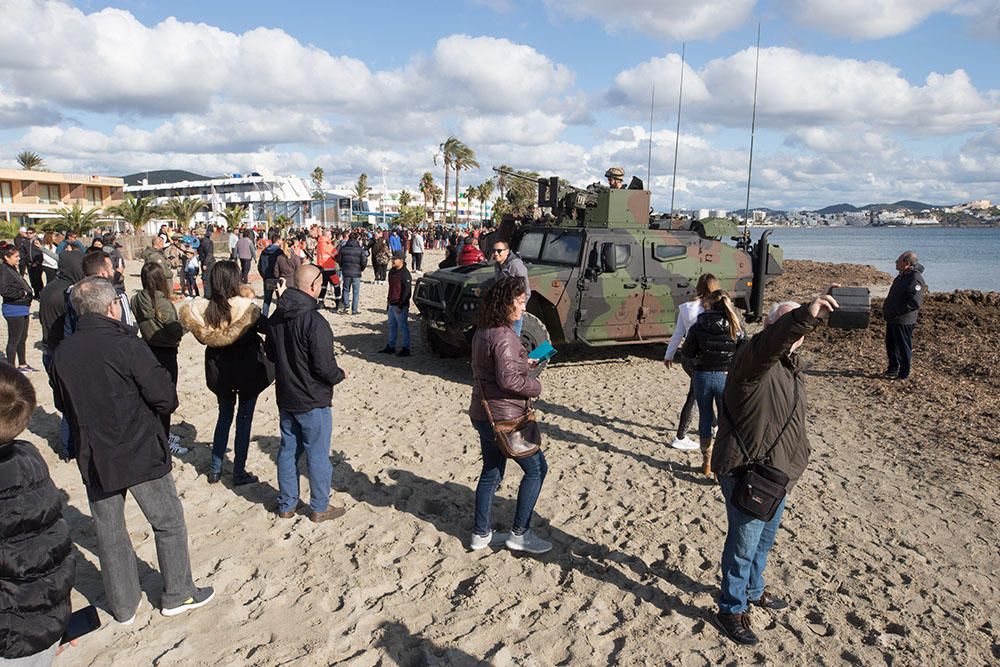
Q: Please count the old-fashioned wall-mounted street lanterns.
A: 0